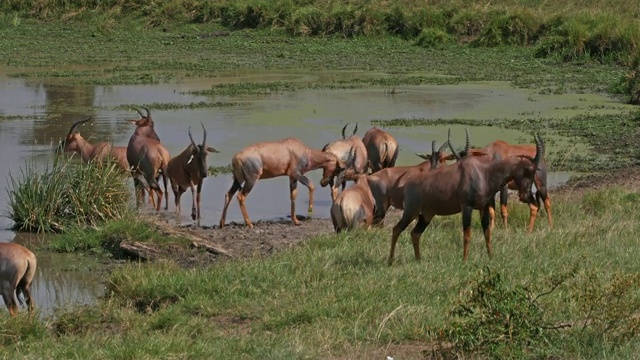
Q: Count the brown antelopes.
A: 11